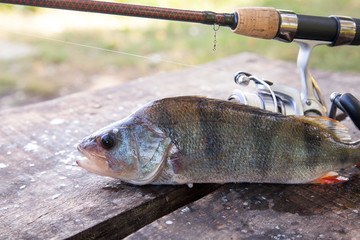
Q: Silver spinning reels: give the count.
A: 1